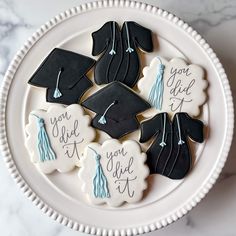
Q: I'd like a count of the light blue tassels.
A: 9